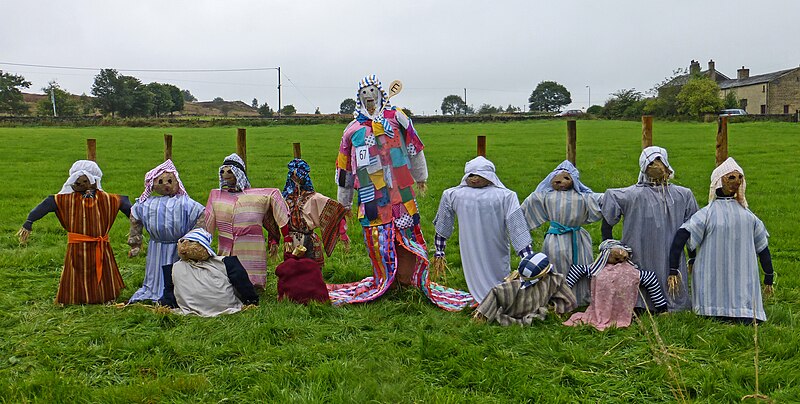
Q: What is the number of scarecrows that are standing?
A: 9